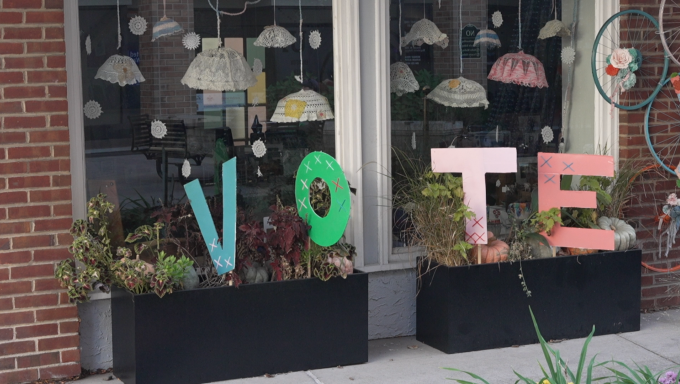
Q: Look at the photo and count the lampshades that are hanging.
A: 11